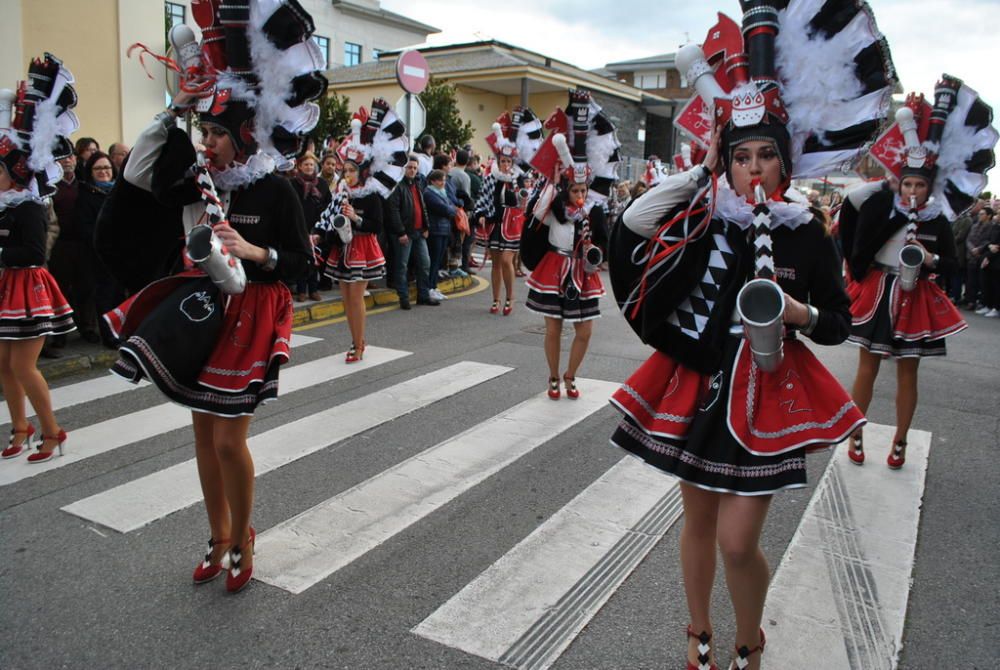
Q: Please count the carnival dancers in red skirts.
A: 7